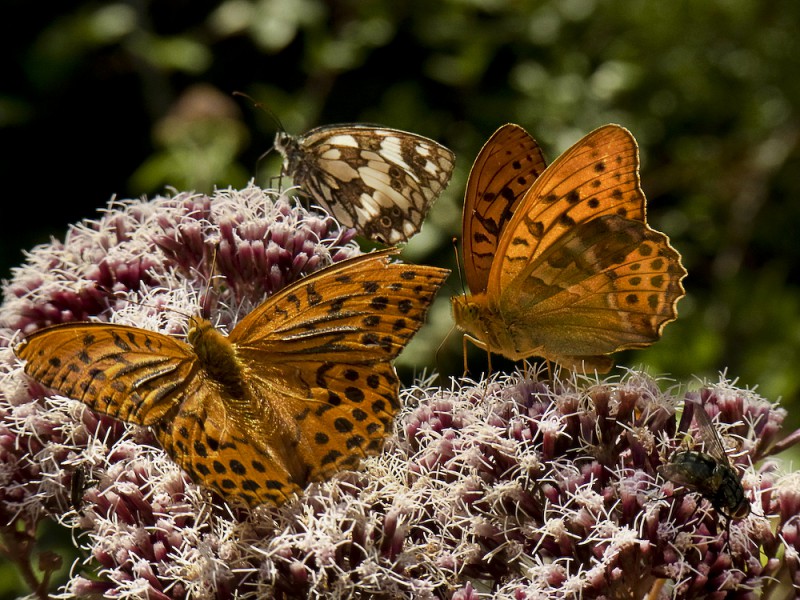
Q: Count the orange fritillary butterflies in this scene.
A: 2